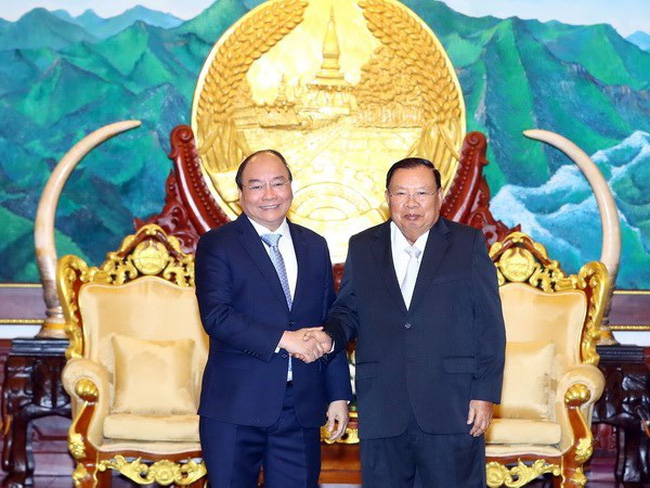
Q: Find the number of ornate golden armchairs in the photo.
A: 2